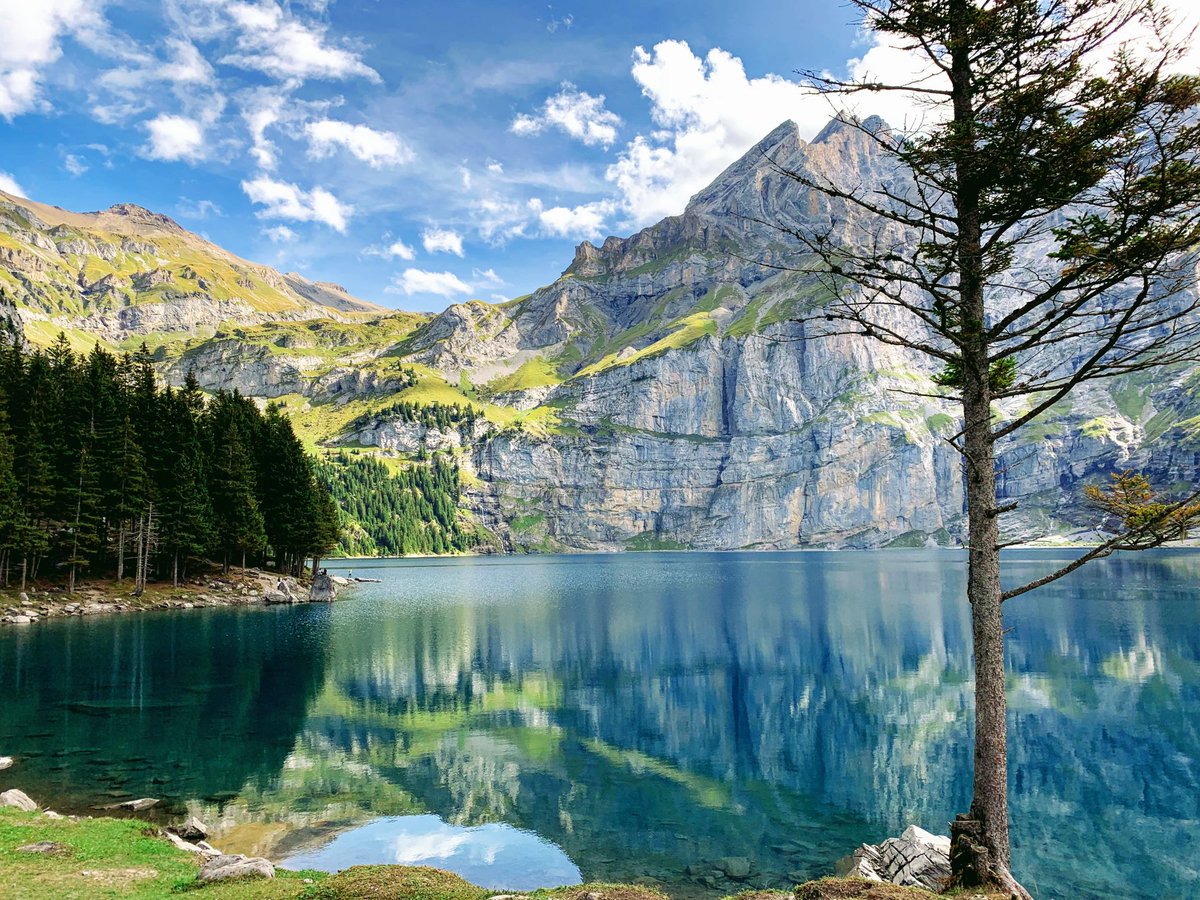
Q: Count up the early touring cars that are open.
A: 0